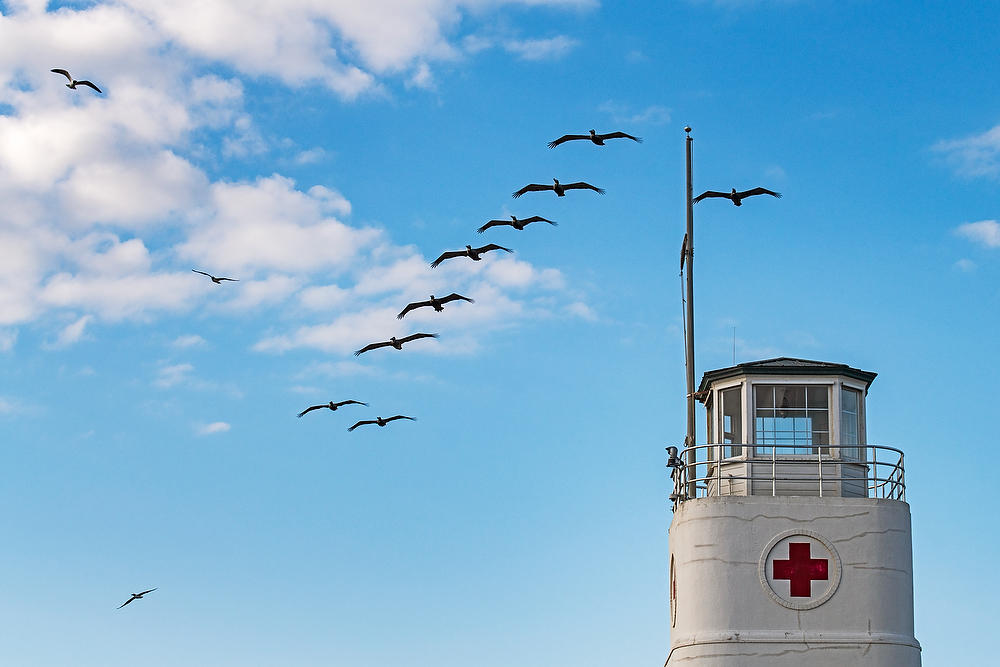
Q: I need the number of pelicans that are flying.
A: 9